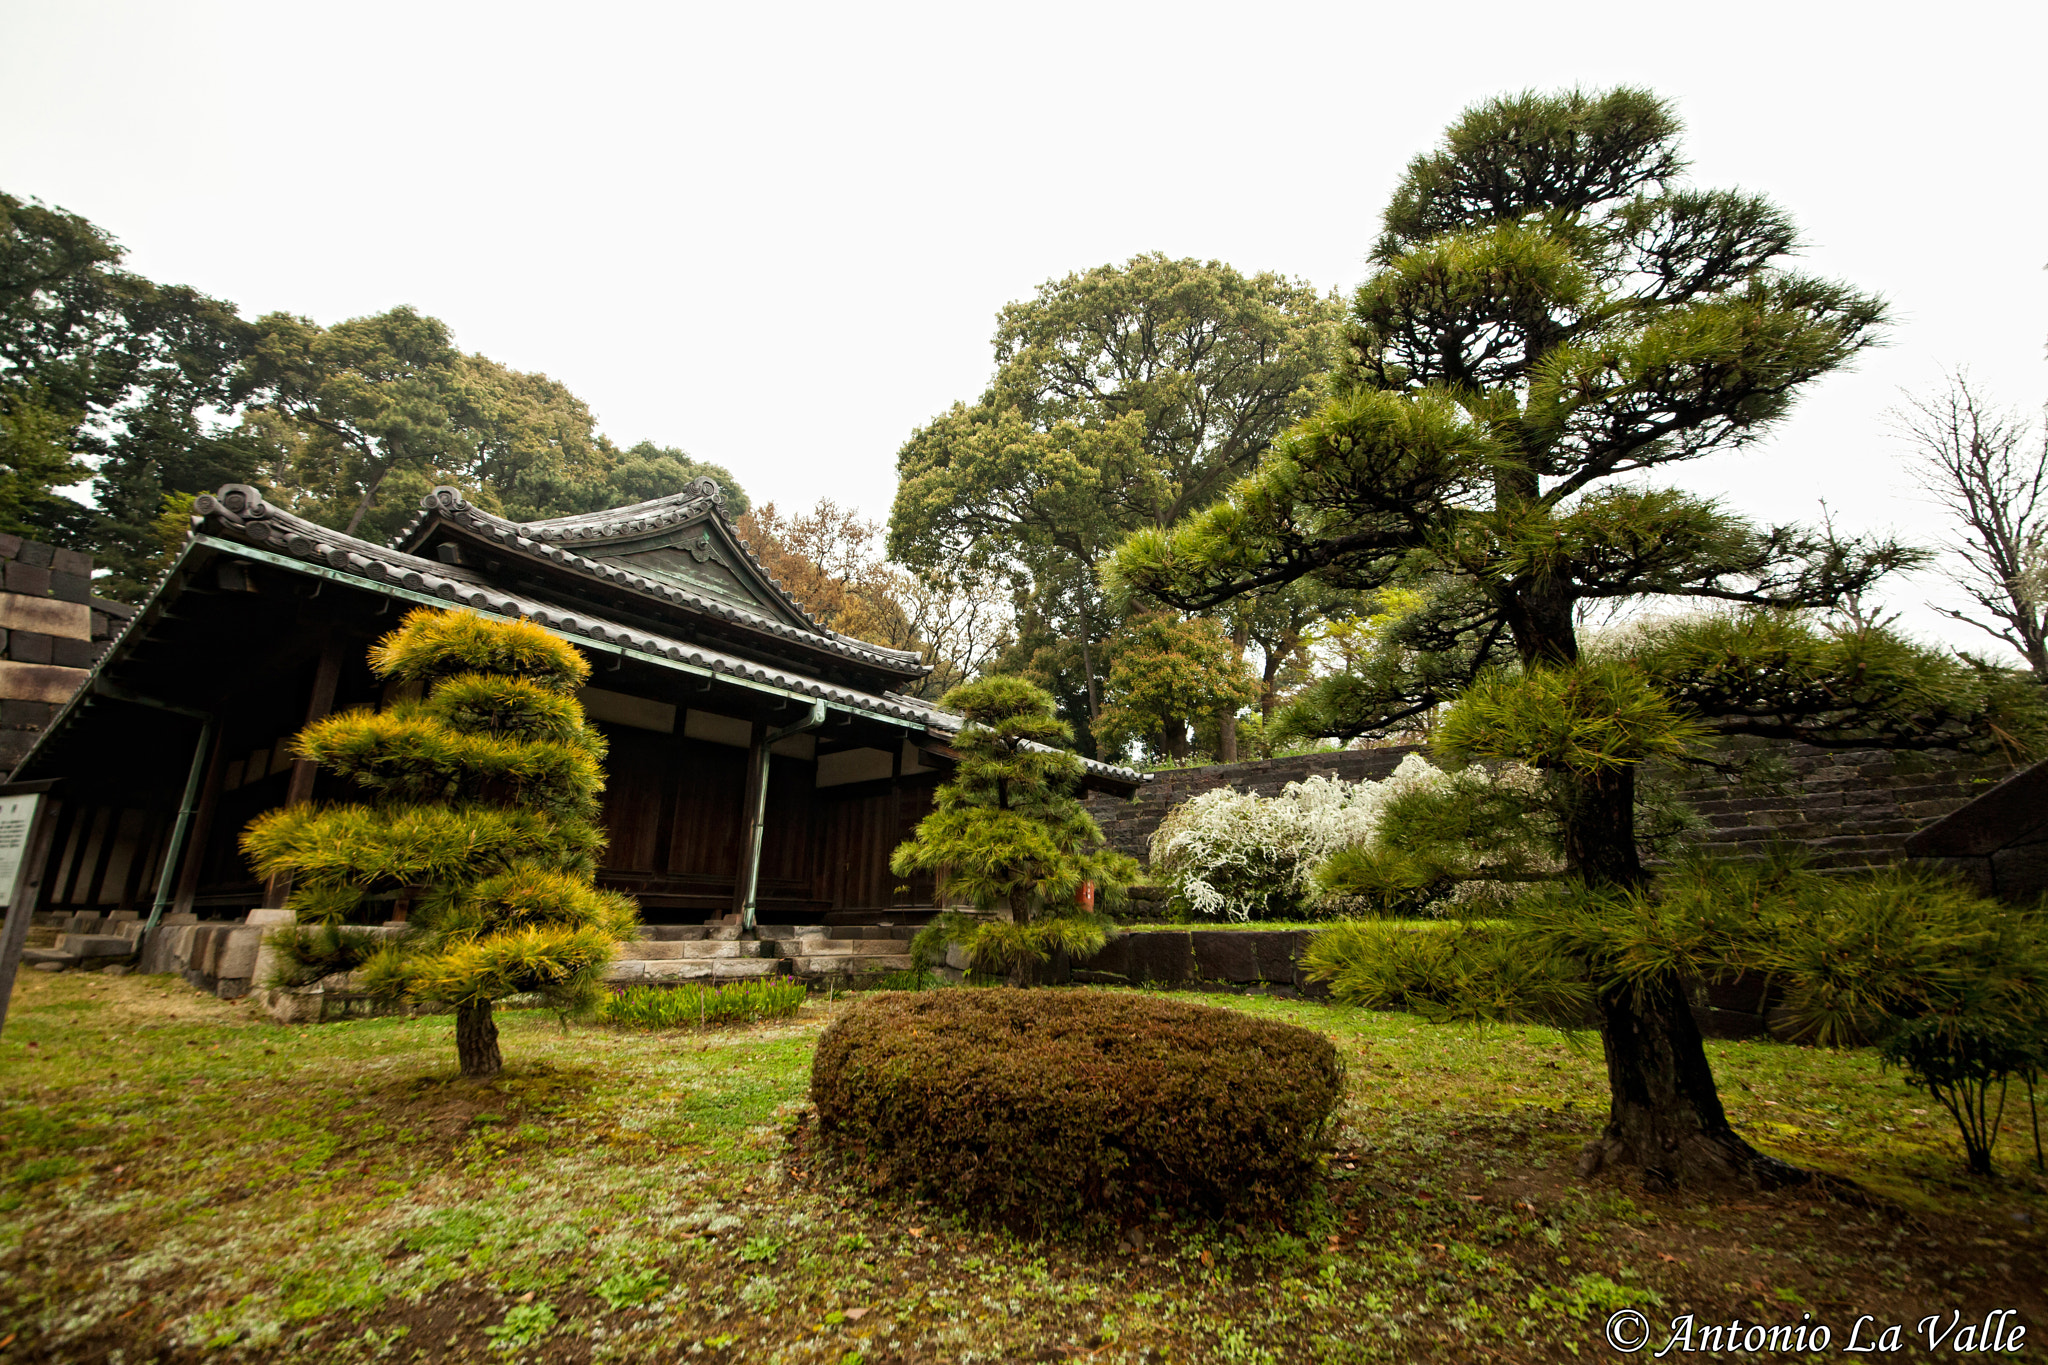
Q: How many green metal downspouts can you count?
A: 2